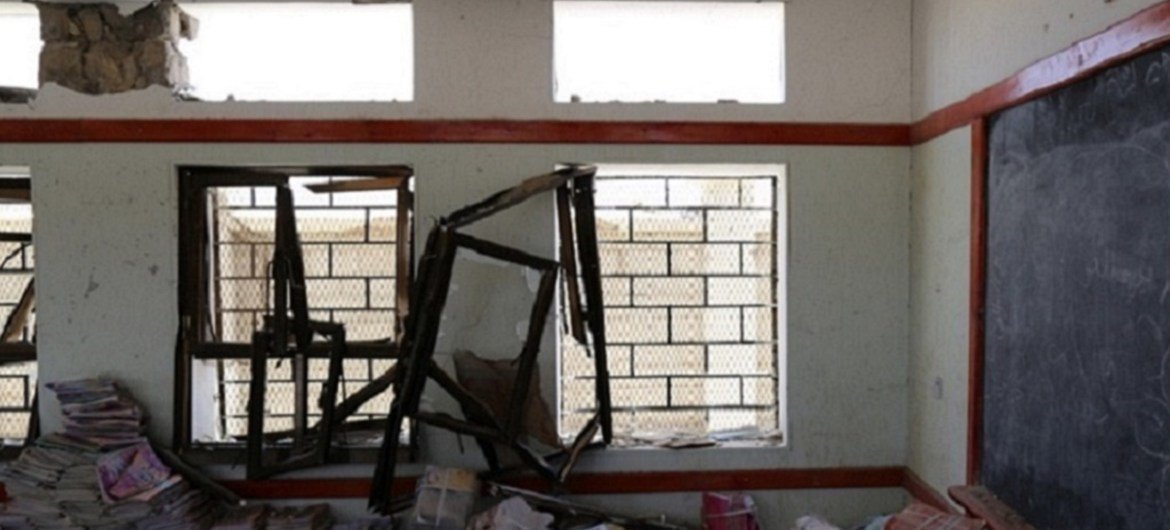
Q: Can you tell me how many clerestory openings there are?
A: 3